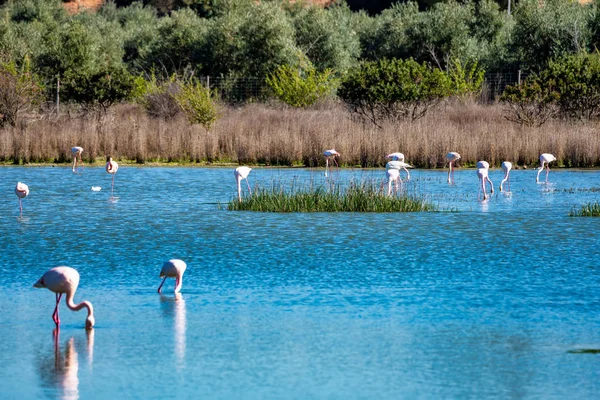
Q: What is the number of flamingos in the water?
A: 15